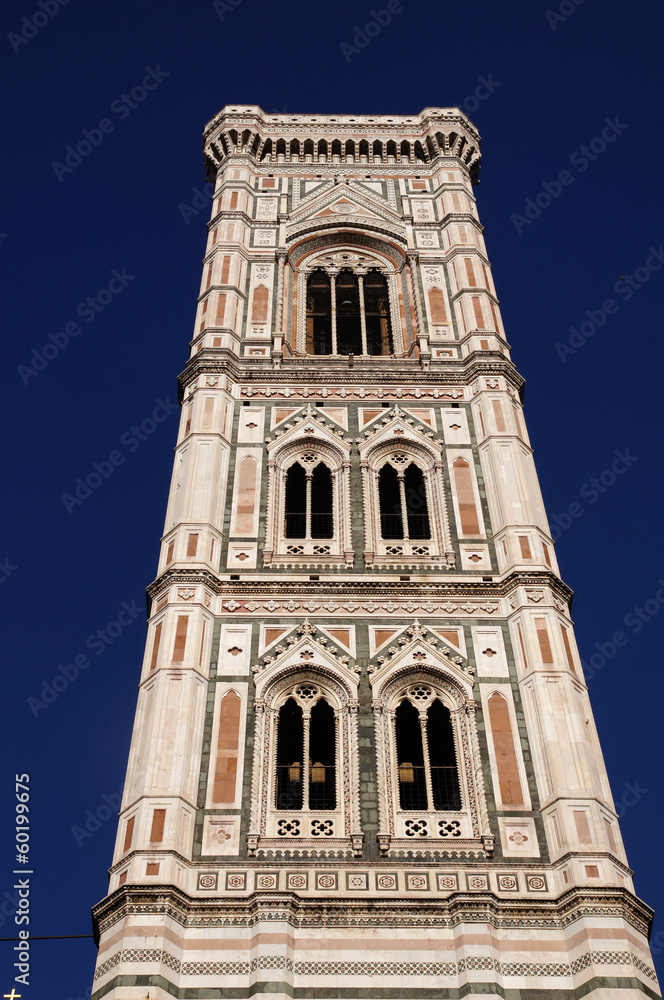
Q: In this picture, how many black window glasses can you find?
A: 11